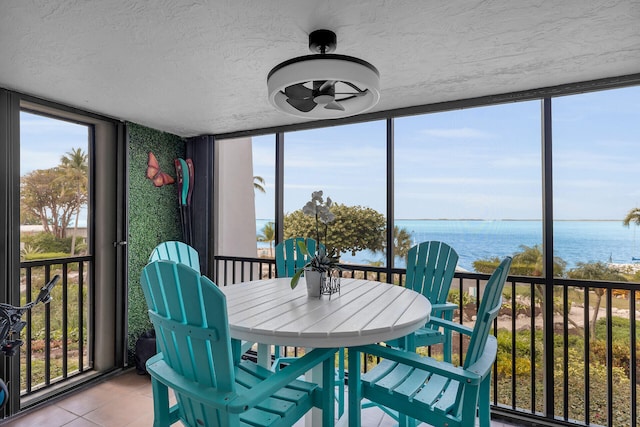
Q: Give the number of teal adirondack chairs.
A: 5